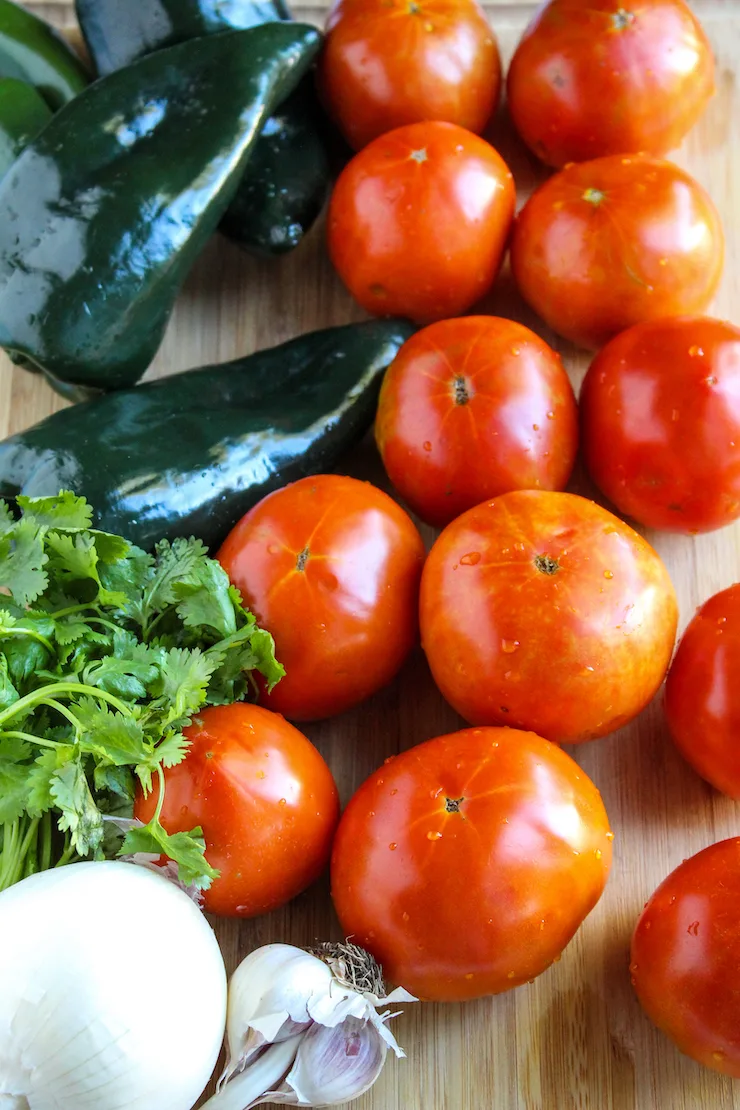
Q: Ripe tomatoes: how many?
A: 12